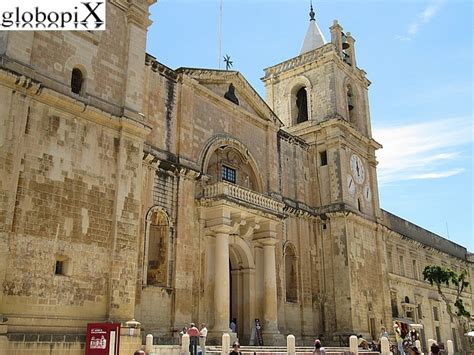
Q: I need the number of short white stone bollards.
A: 9